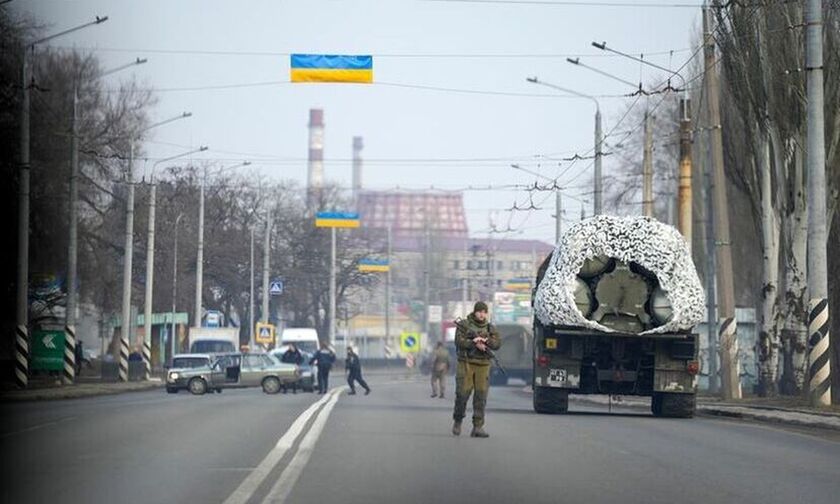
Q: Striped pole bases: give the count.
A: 6